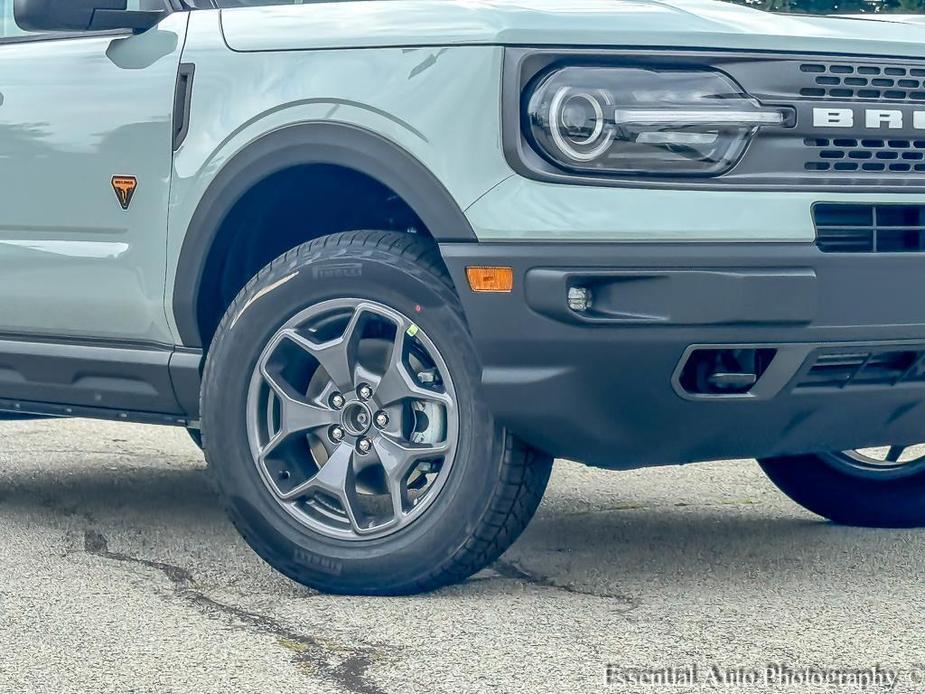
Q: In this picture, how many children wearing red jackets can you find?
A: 0